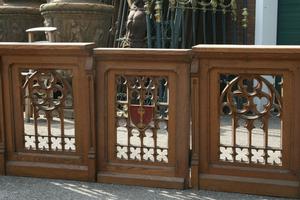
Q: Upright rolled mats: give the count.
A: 0